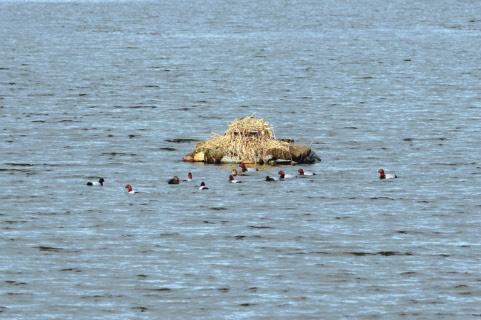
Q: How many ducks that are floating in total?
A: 12